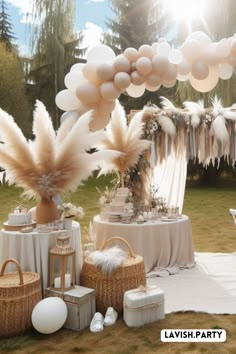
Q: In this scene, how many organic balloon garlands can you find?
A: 1